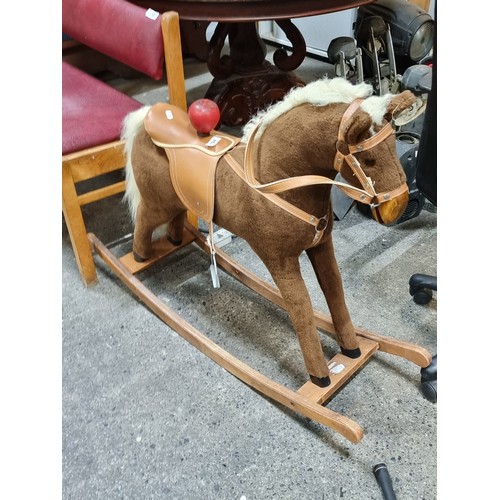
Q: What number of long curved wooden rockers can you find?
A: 2